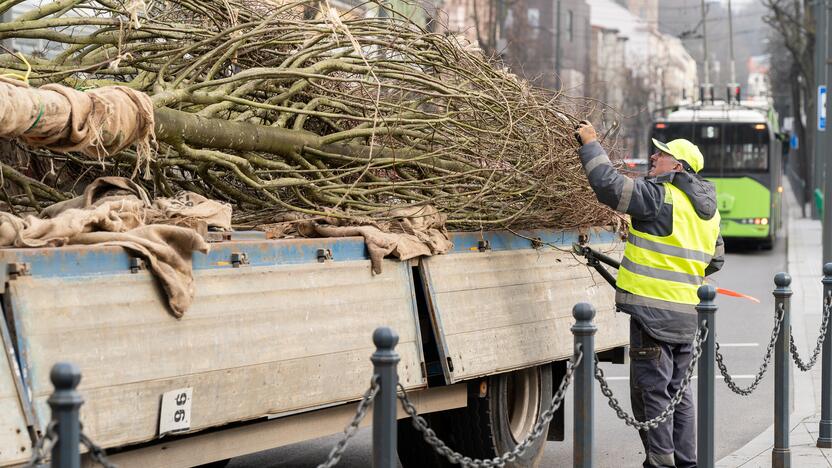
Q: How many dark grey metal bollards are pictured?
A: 6